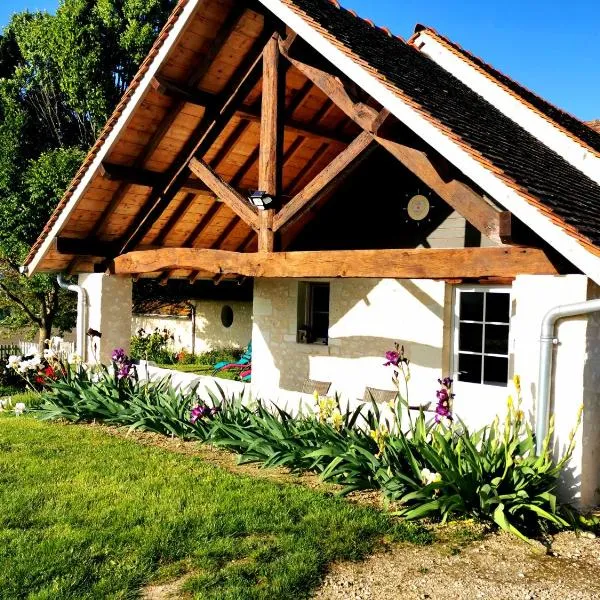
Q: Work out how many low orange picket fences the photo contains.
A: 0